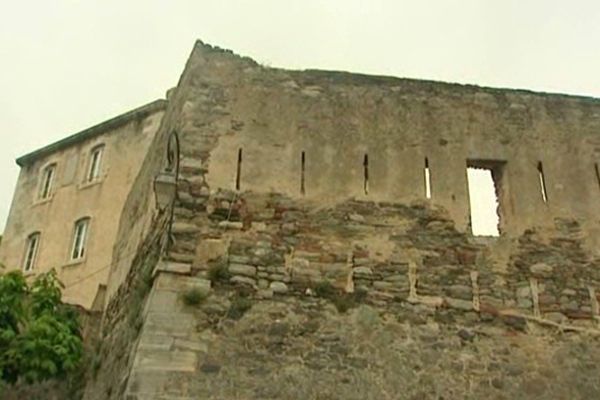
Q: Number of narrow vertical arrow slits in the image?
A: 6